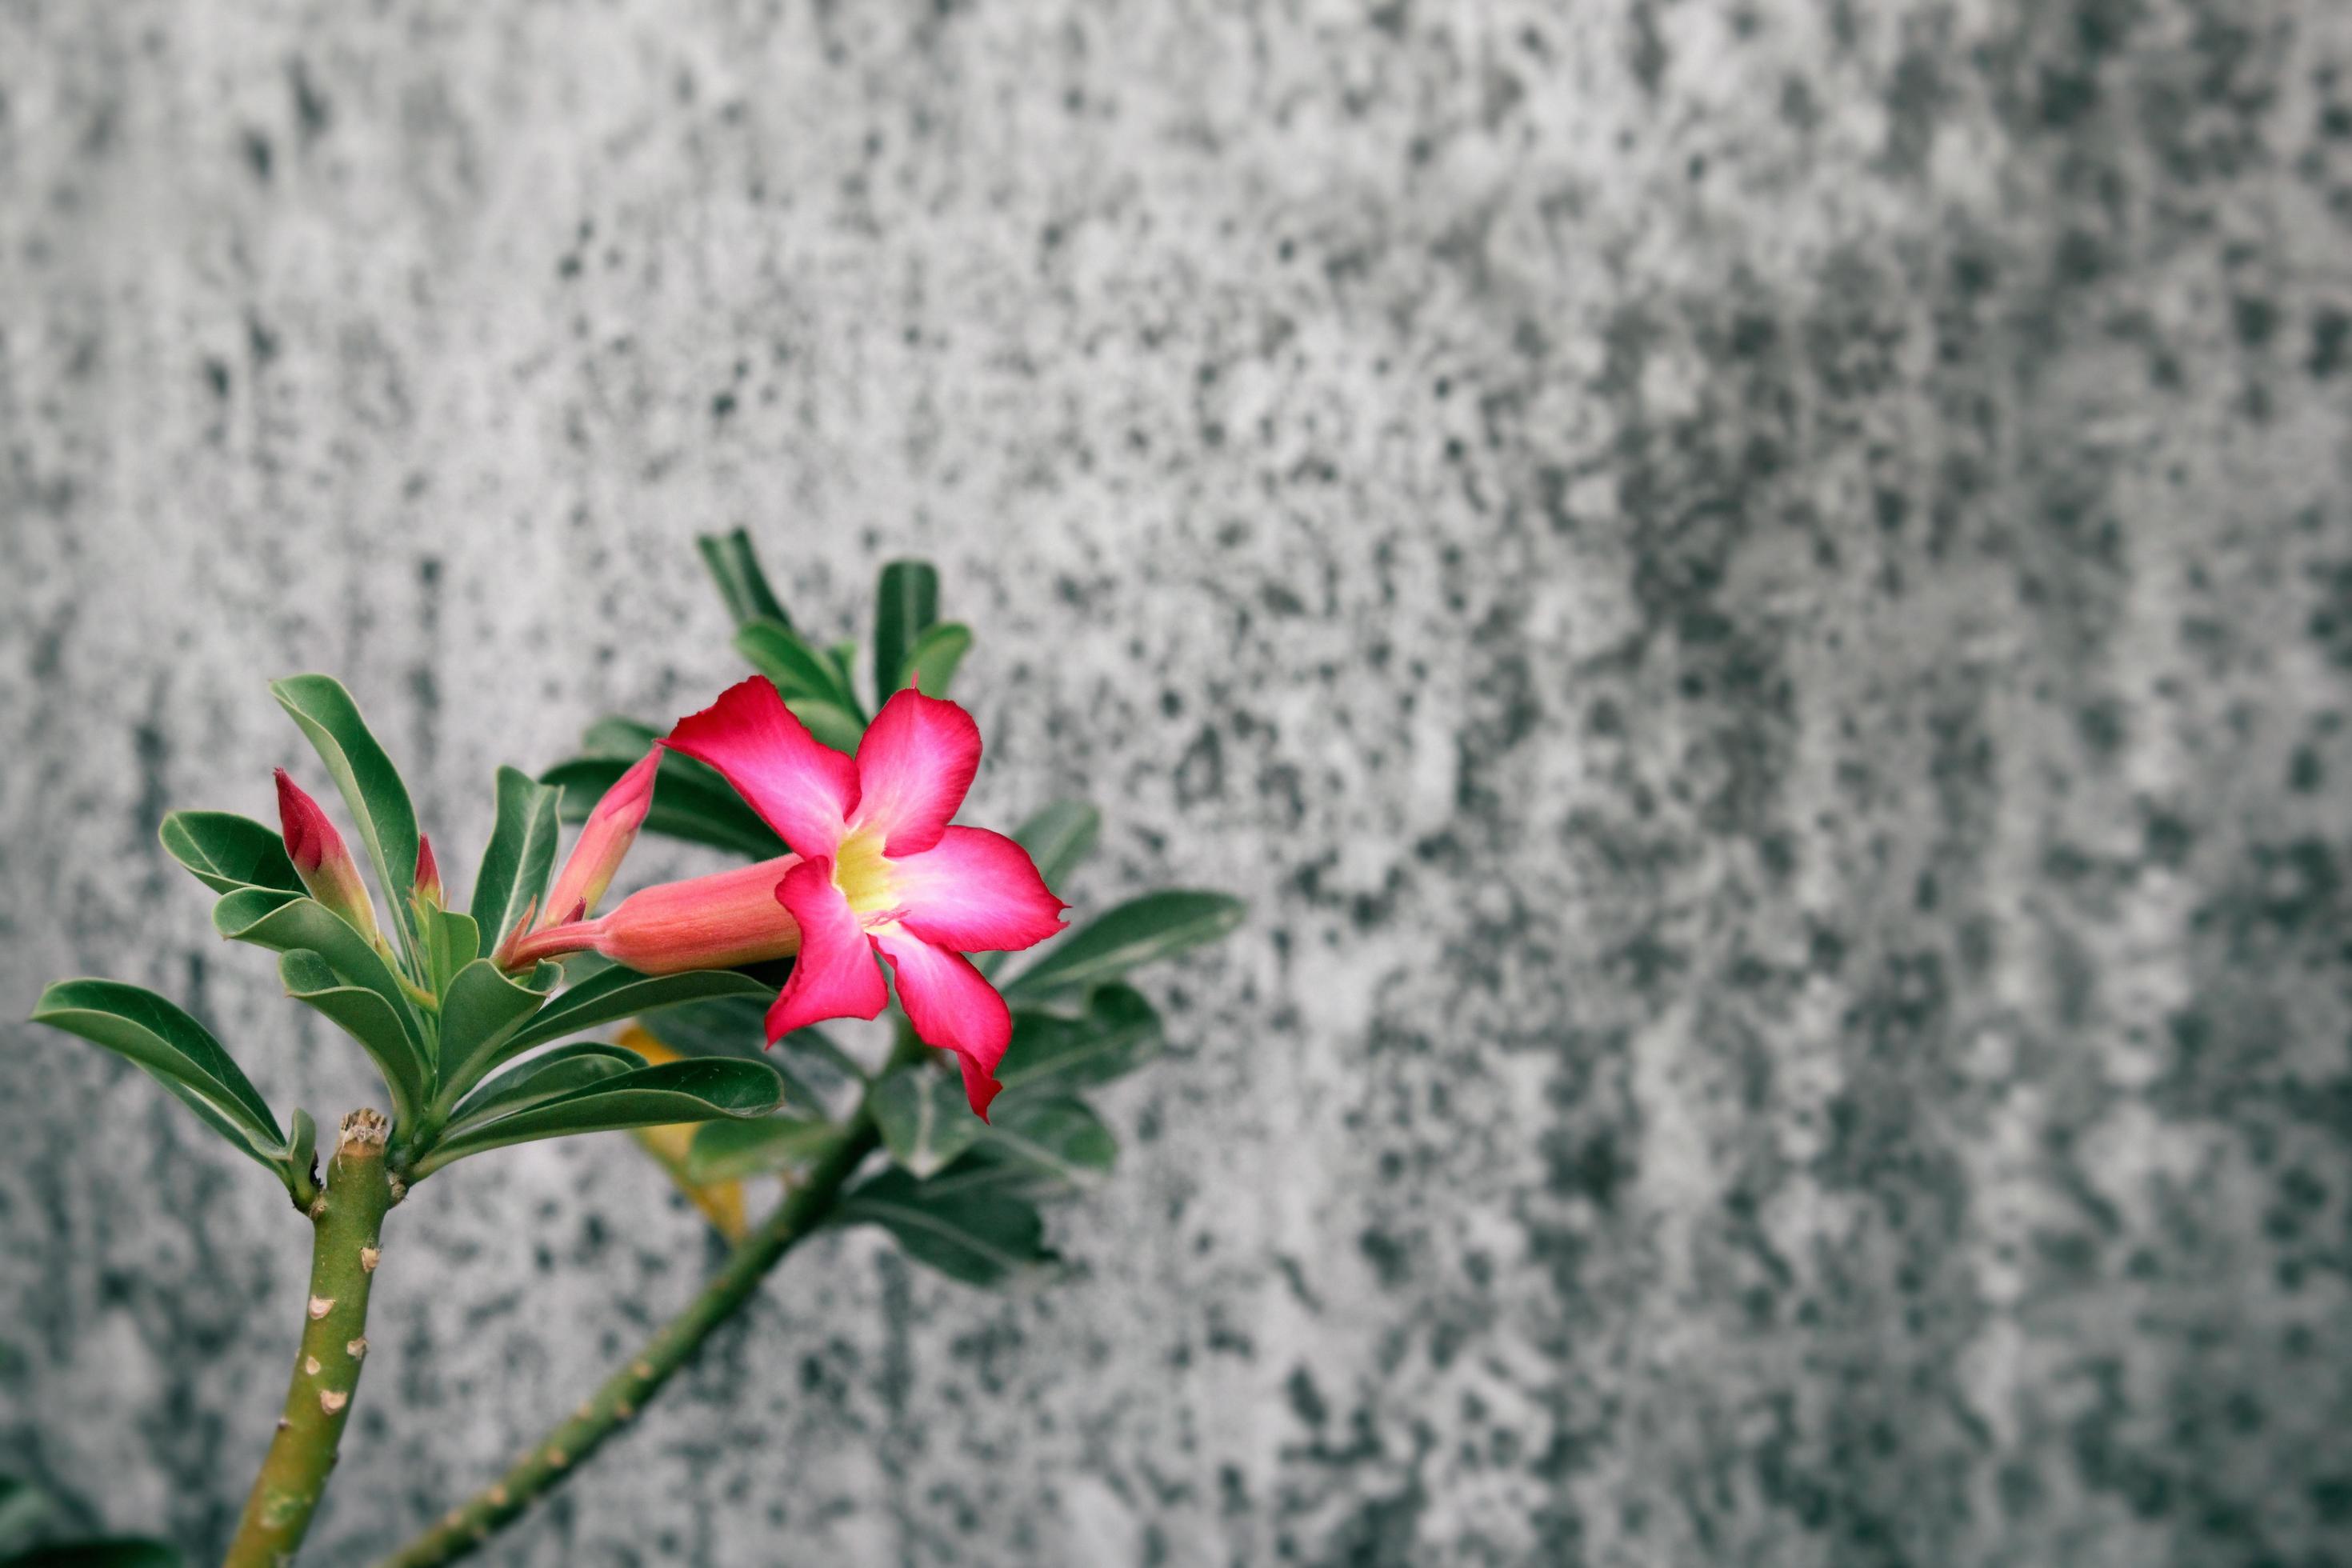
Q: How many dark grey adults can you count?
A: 0